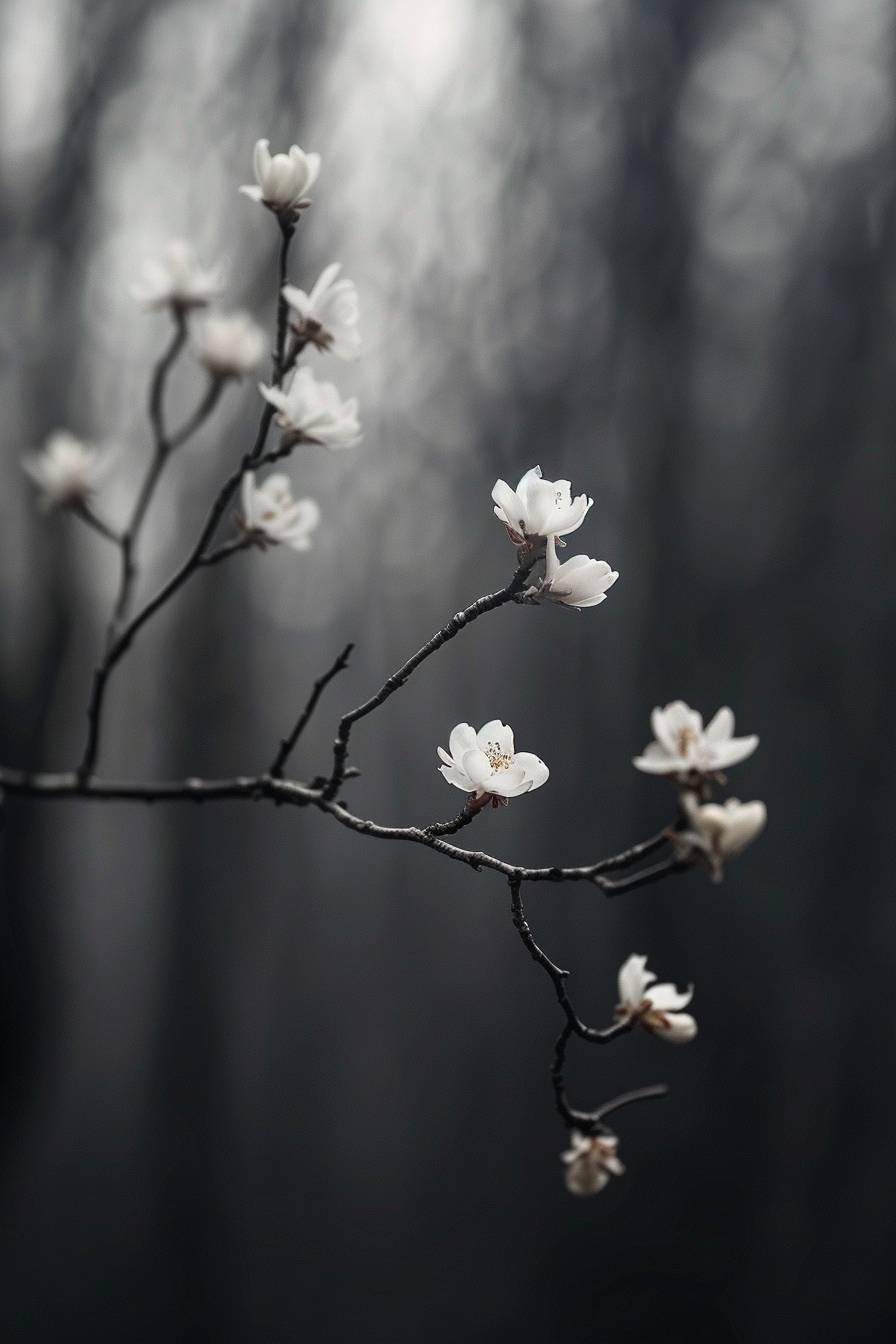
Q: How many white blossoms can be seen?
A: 14